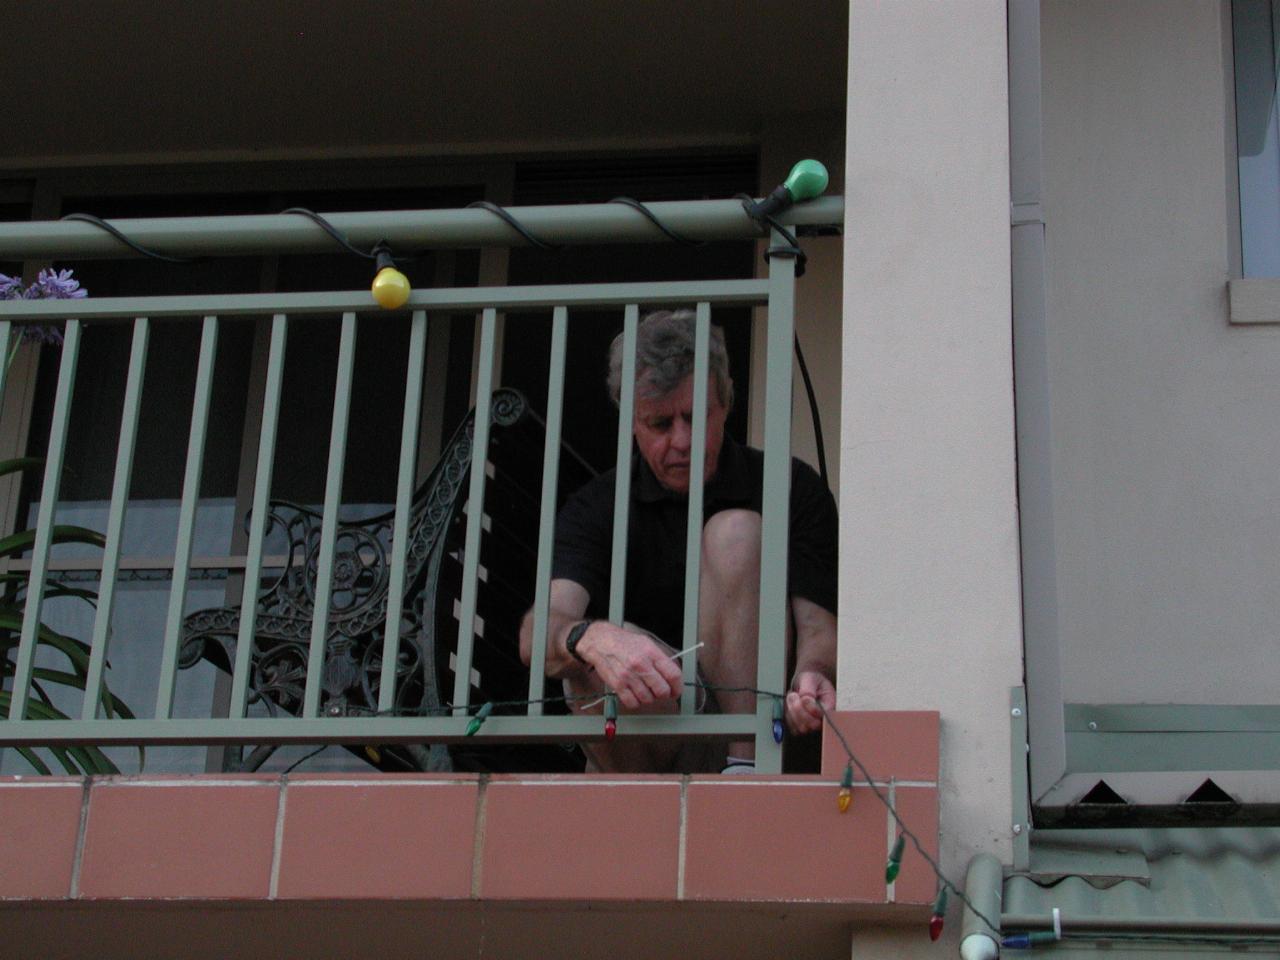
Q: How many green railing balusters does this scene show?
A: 11